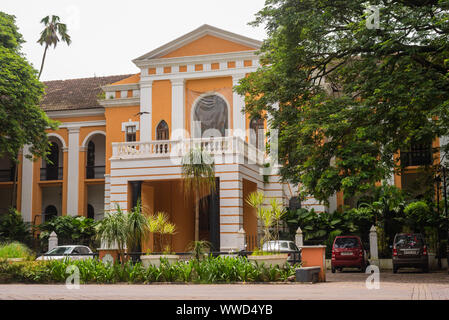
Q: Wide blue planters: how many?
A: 0